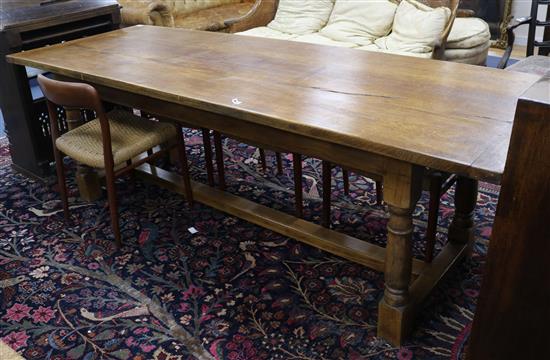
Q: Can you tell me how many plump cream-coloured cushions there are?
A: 3